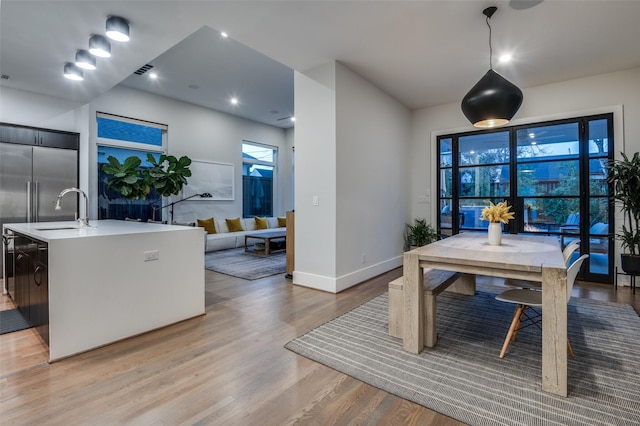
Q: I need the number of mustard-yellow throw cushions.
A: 4